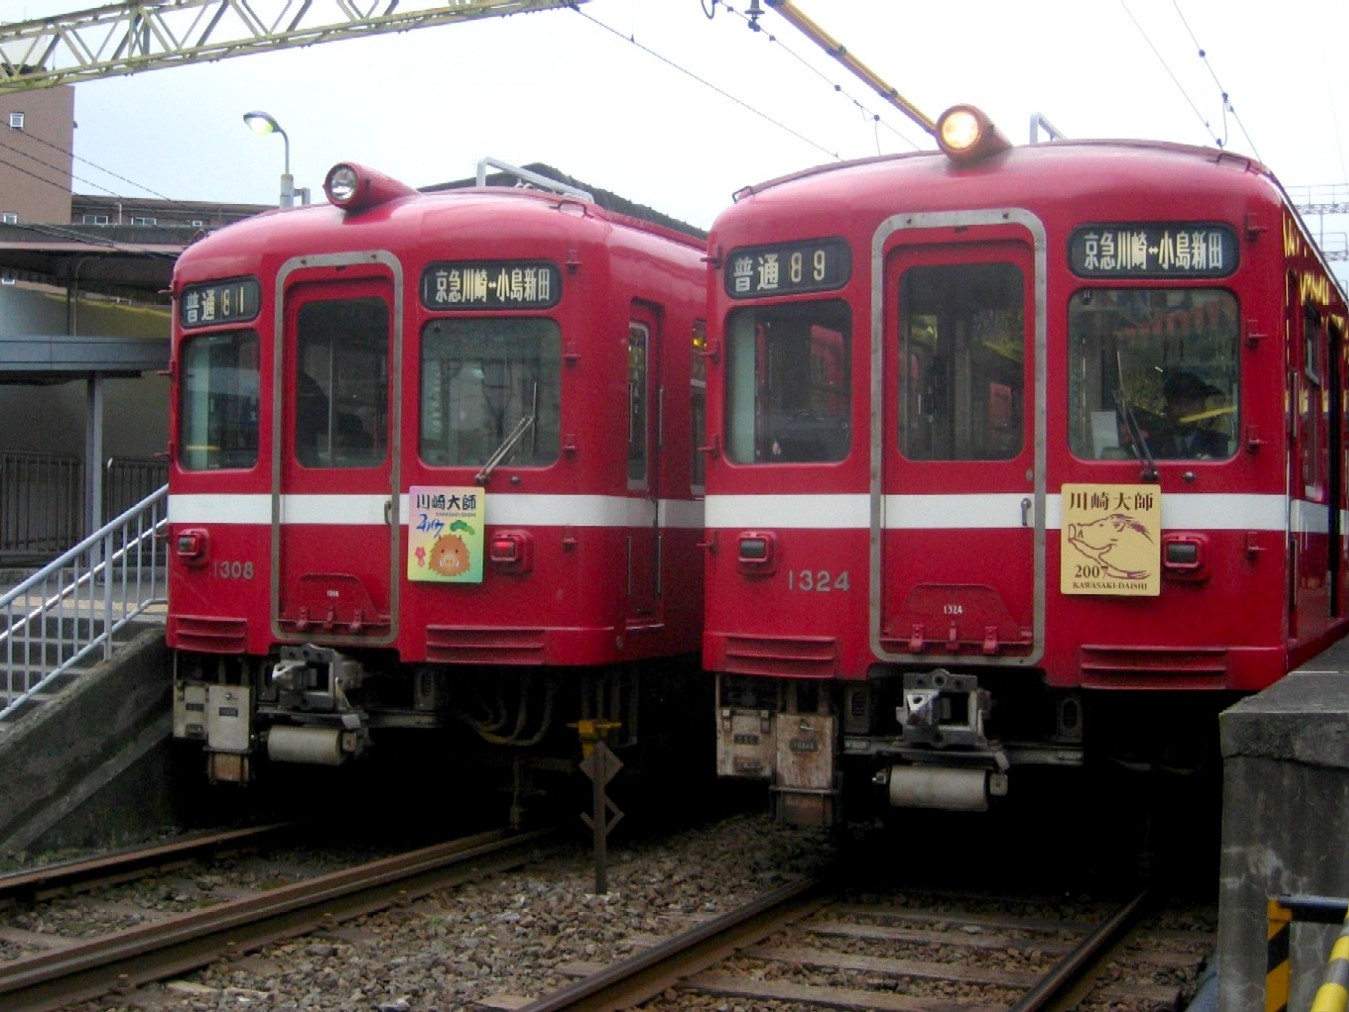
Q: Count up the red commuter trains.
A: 2